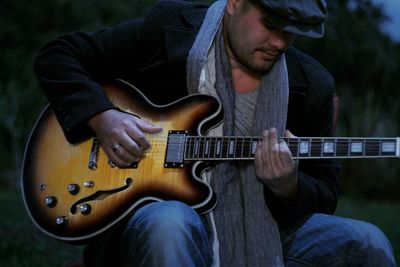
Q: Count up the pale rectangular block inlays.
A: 9